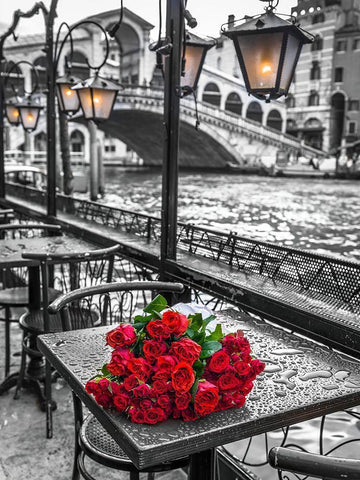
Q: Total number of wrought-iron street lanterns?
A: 6